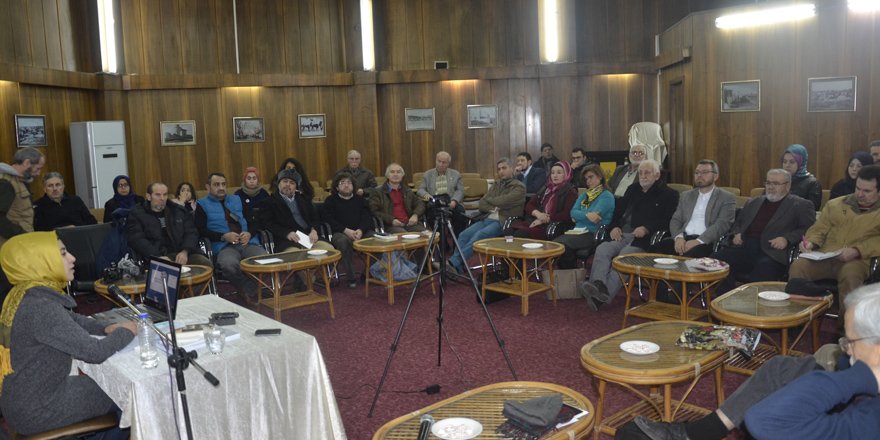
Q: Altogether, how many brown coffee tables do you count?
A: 8